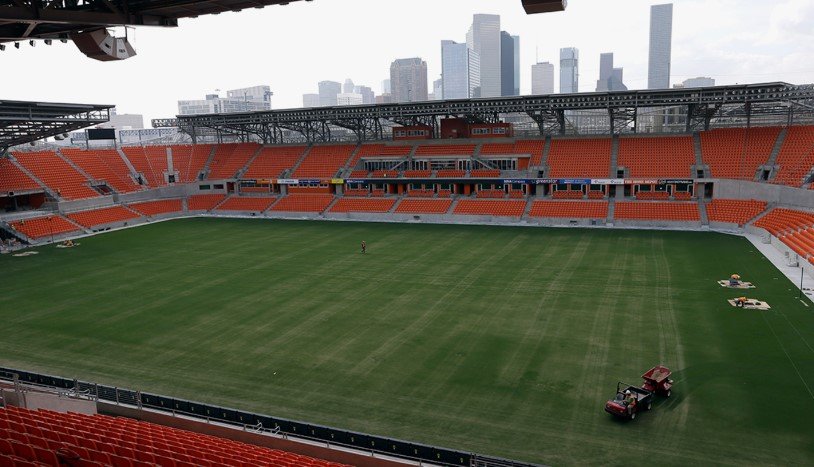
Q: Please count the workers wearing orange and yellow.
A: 2